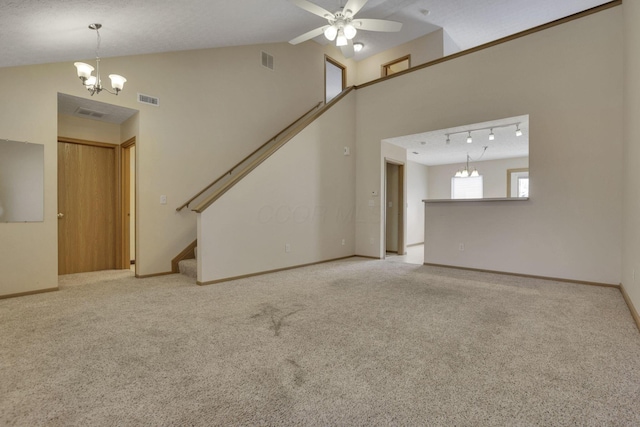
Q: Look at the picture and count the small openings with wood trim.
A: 2